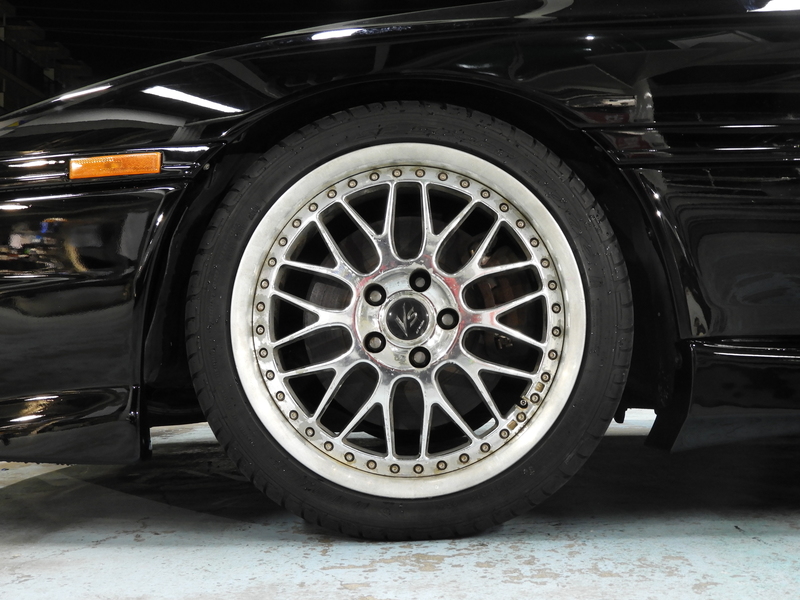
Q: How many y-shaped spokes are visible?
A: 10